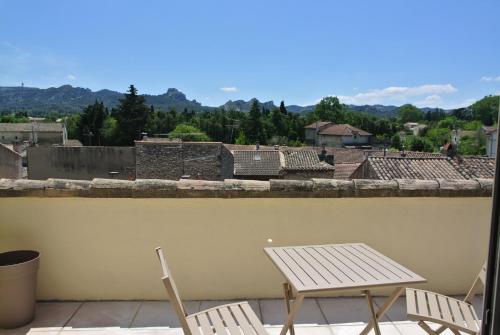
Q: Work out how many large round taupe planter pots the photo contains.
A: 1